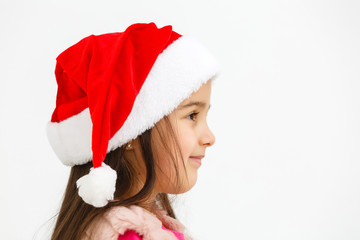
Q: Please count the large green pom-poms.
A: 0